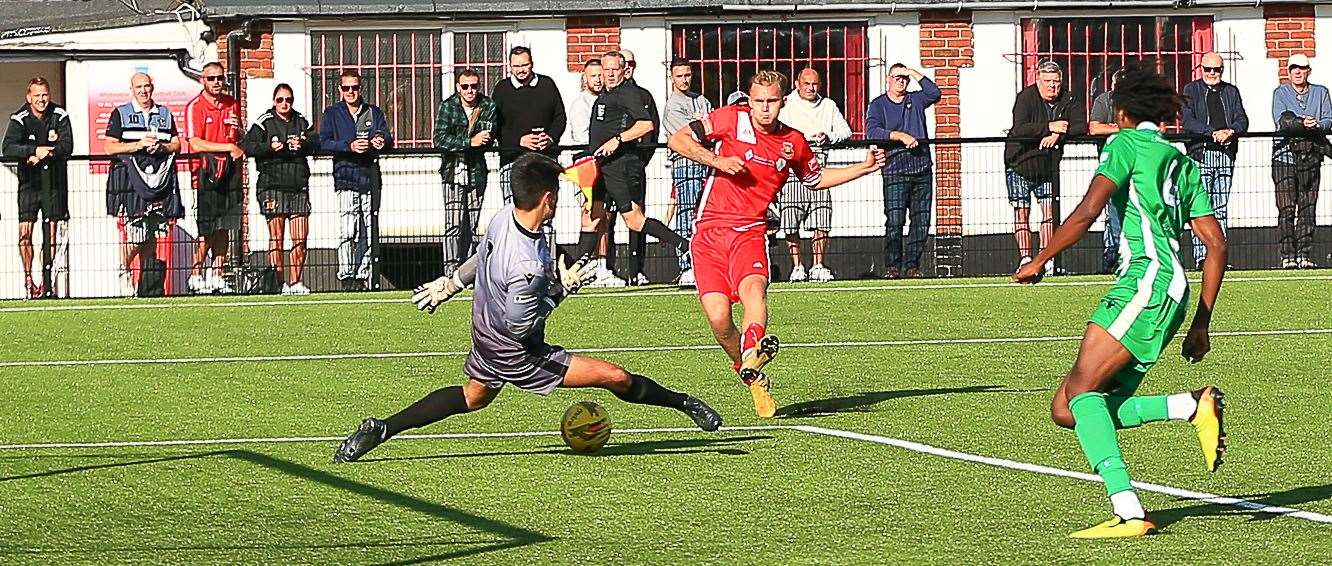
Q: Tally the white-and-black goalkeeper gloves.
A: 2